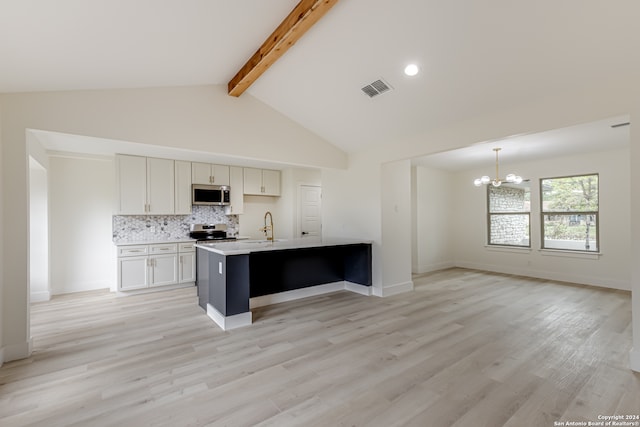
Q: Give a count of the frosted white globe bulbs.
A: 5